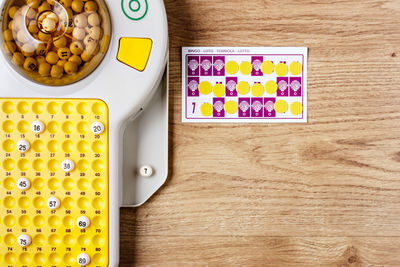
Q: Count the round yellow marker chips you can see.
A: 14